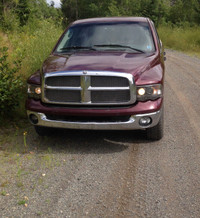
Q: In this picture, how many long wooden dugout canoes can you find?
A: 0